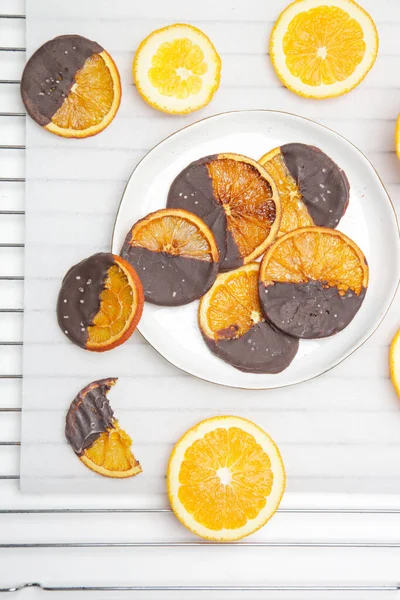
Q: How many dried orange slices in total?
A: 8